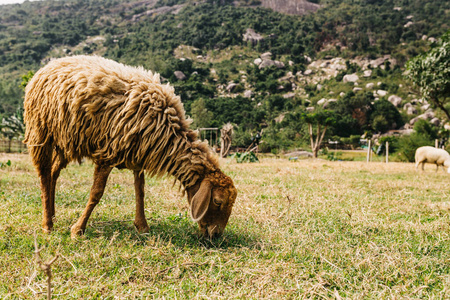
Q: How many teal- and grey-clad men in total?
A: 0